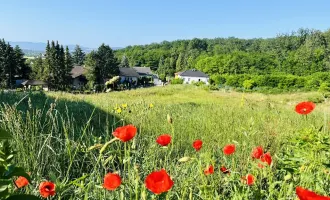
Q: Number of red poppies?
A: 15